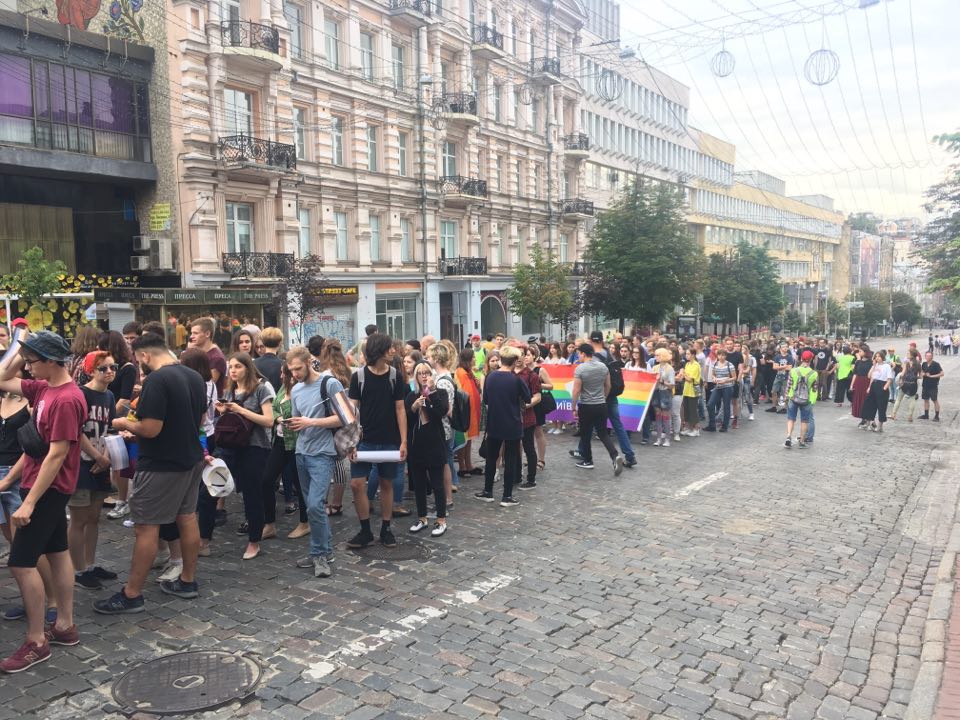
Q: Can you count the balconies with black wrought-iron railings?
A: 12